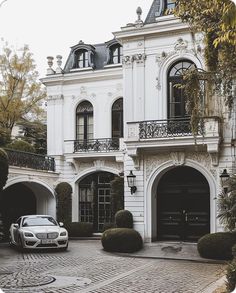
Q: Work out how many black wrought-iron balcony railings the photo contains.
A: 3